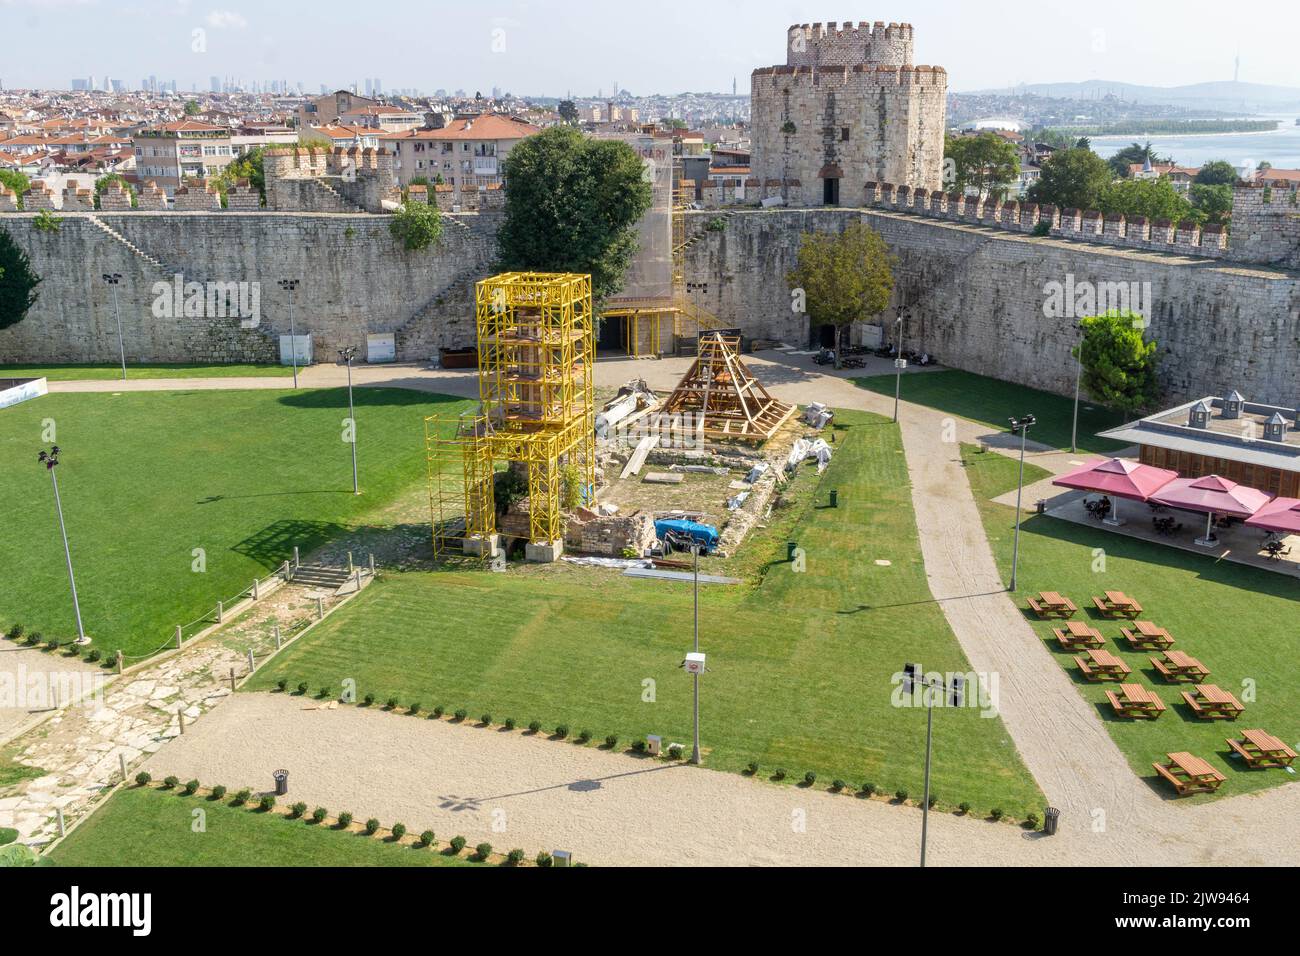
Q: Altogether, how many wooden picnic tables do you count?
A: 10